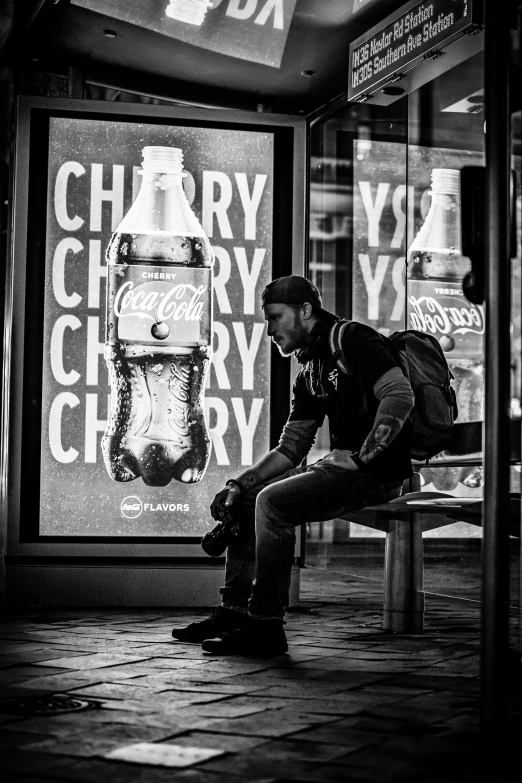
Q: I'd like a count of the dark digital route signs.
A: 1